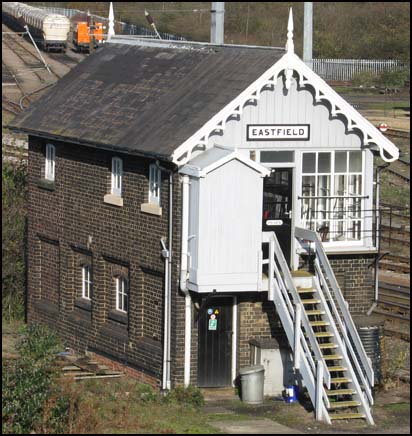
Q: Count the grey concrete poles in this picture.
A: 2